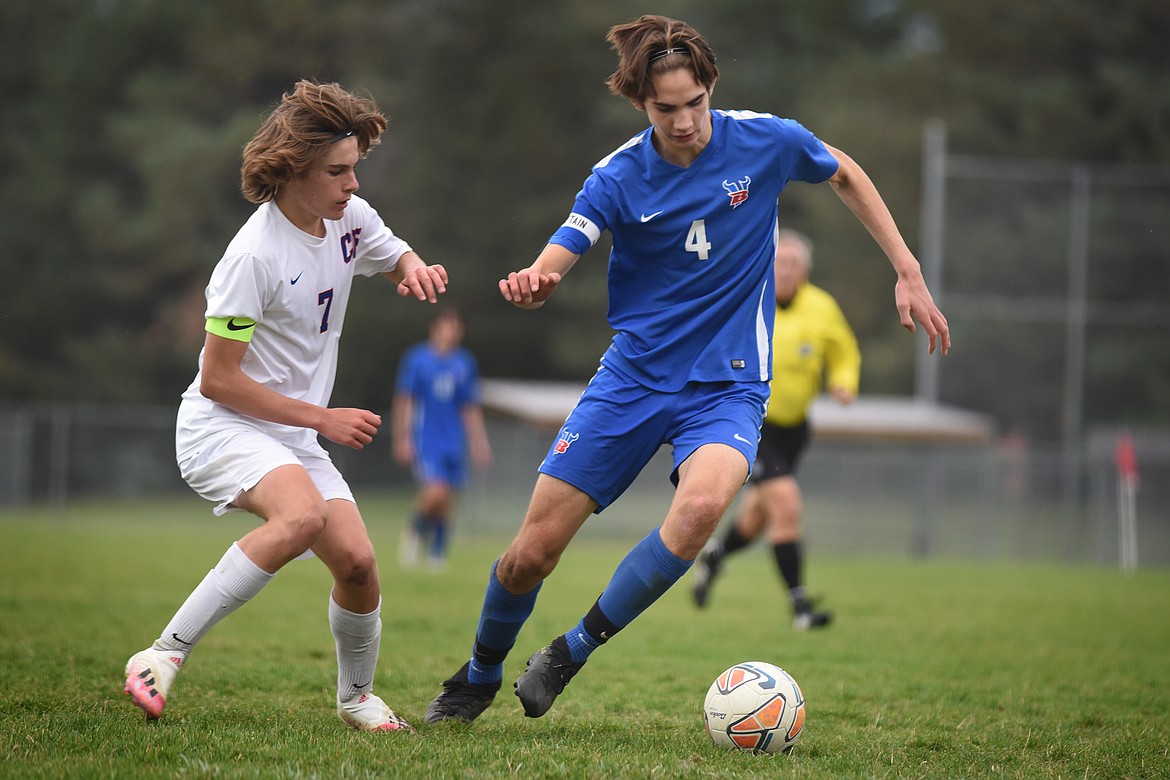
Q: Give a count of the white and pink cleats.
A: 2